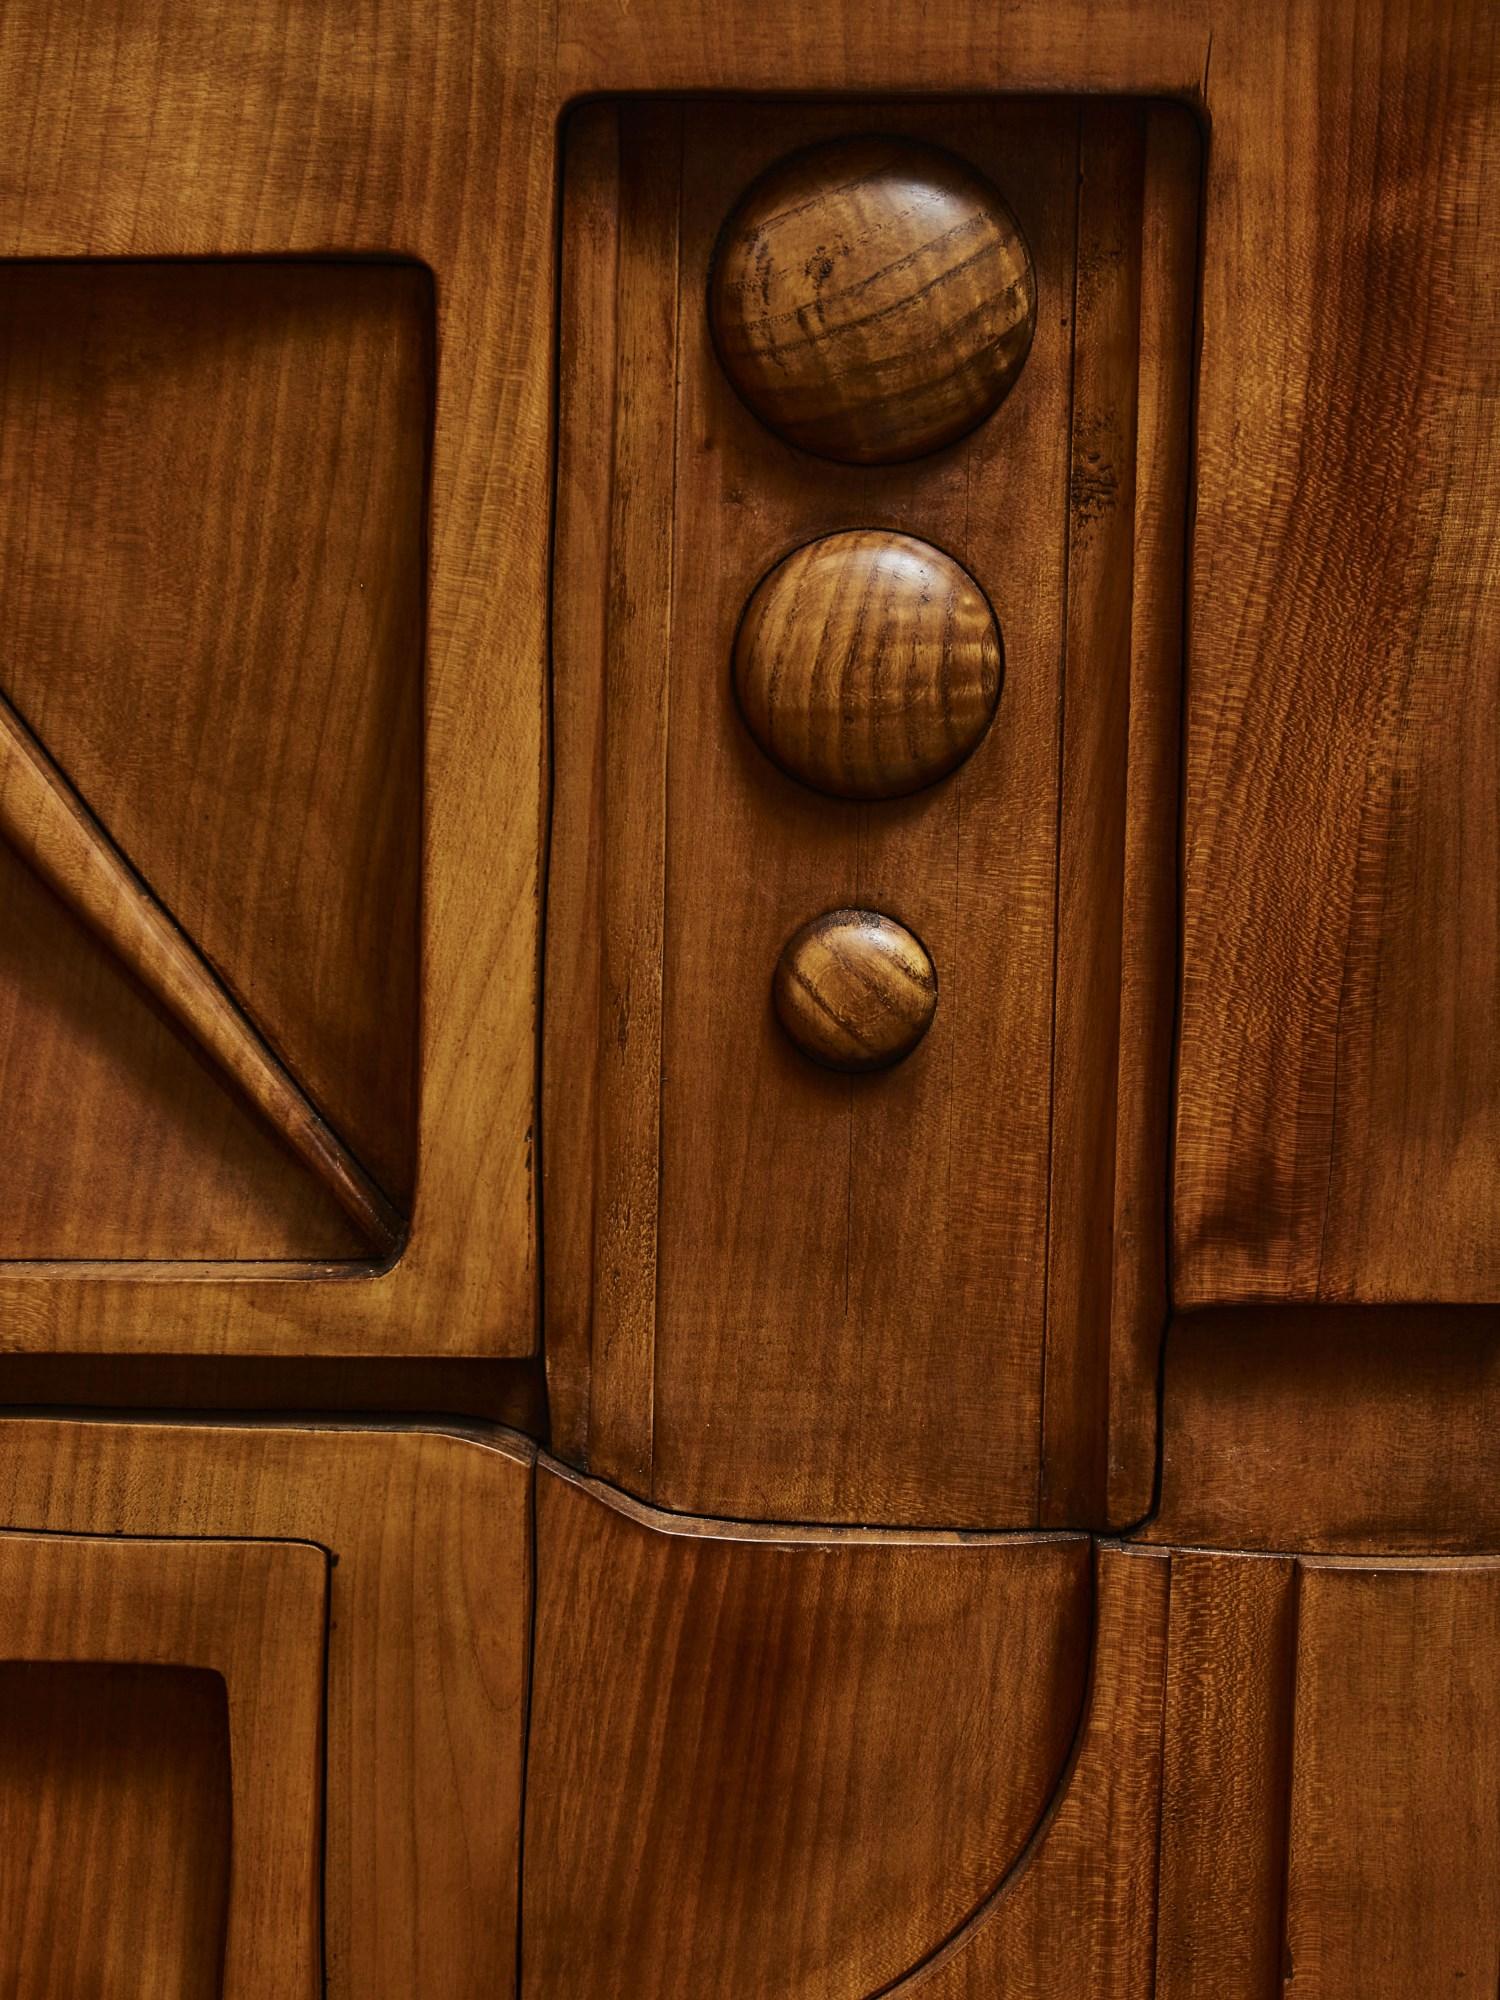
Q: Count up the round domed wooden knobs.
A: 3